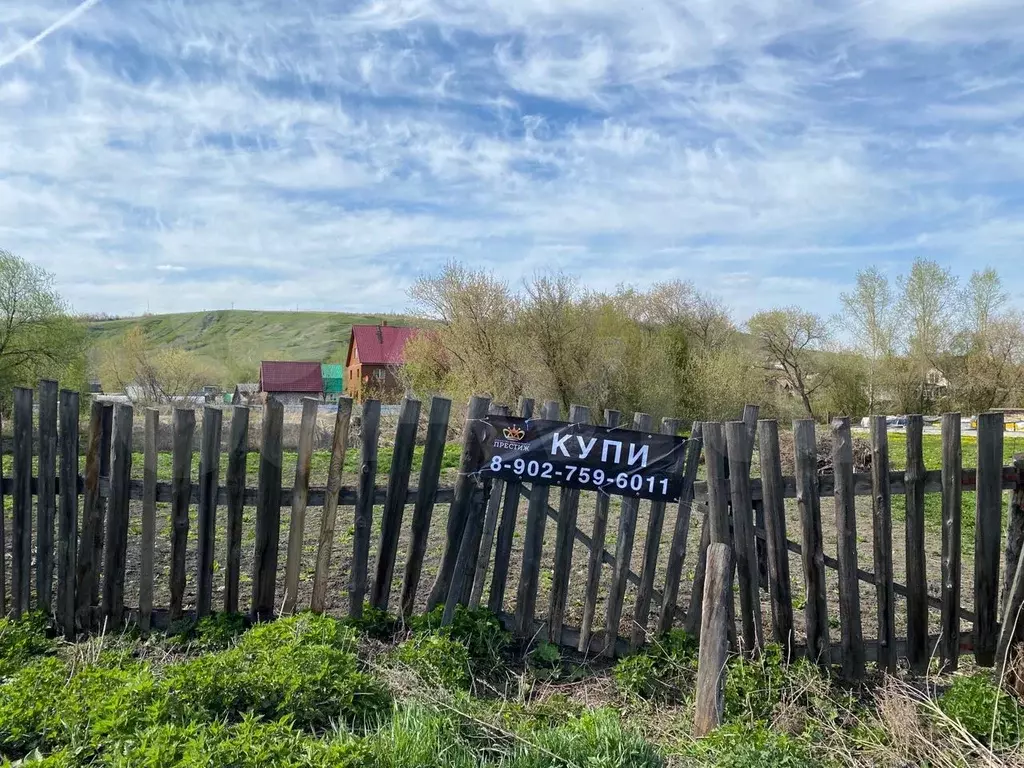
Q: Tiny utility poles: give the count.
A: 3